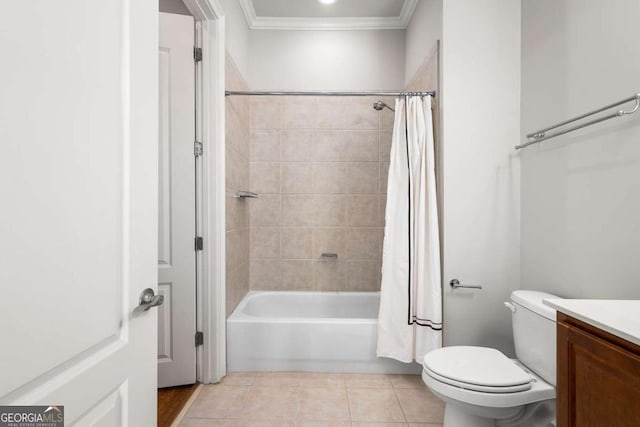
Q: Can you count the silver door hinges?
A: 4